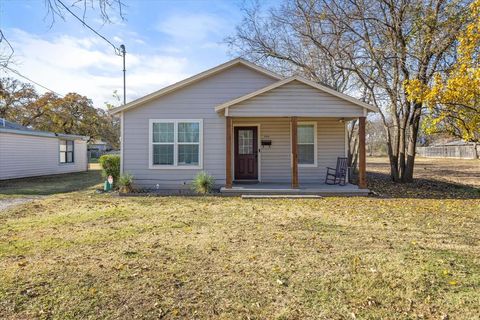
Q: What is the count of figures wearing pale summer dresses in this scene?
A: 0